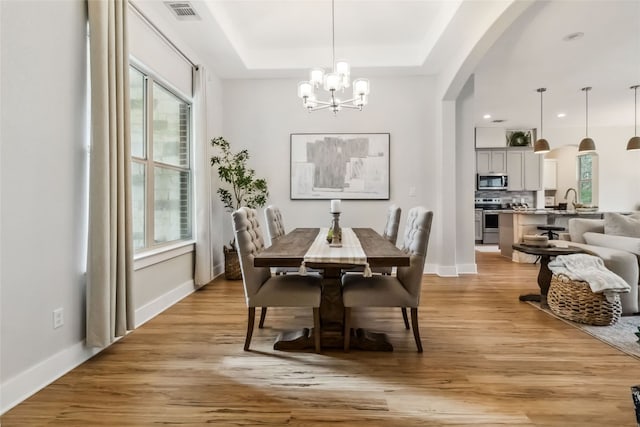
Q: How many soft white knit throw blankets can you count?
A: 1